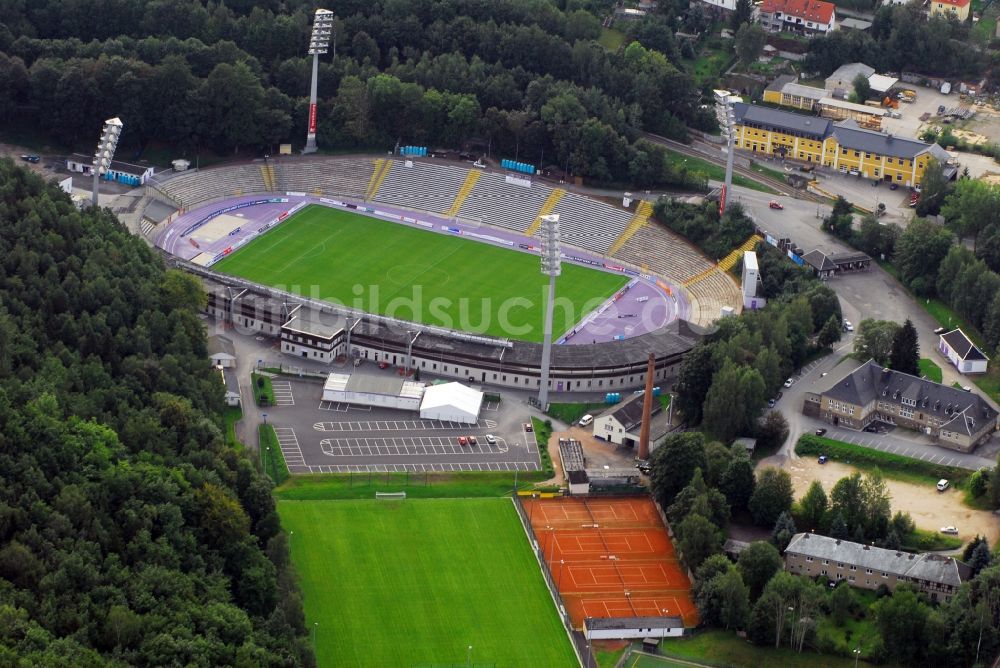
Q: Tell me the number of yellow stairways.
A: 6